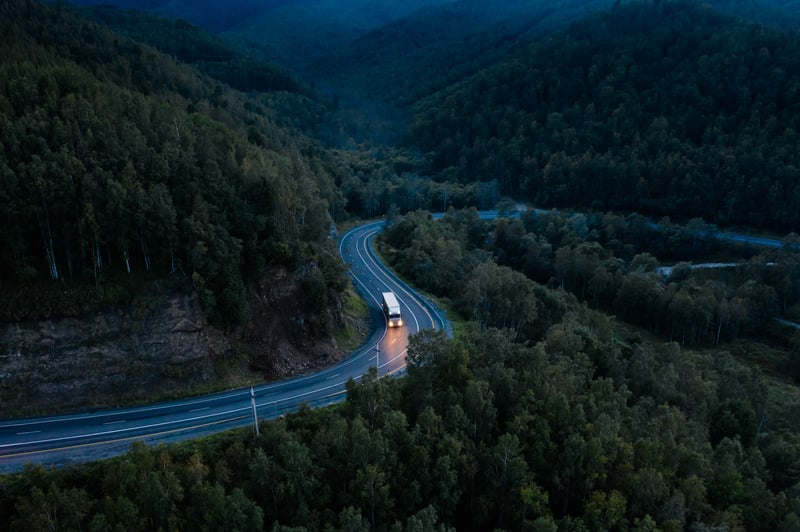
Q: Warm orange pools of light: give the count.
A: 1